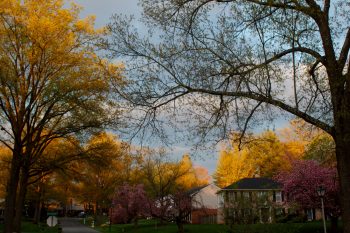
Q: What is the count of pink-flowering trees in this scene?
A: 3